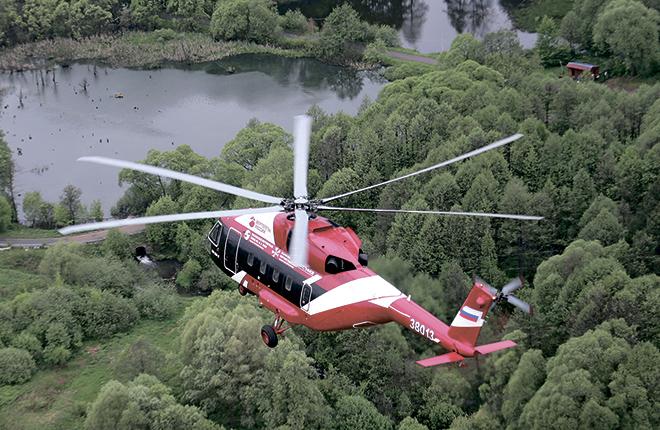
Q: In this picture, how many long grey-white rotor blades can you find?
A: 6